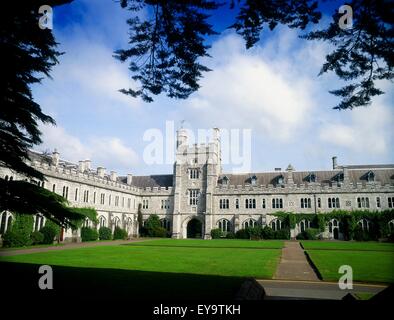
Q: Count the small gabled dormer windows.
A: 6